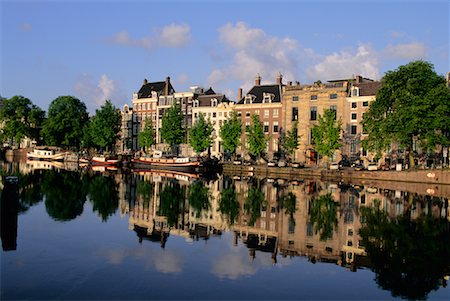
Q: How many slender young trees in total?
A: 7